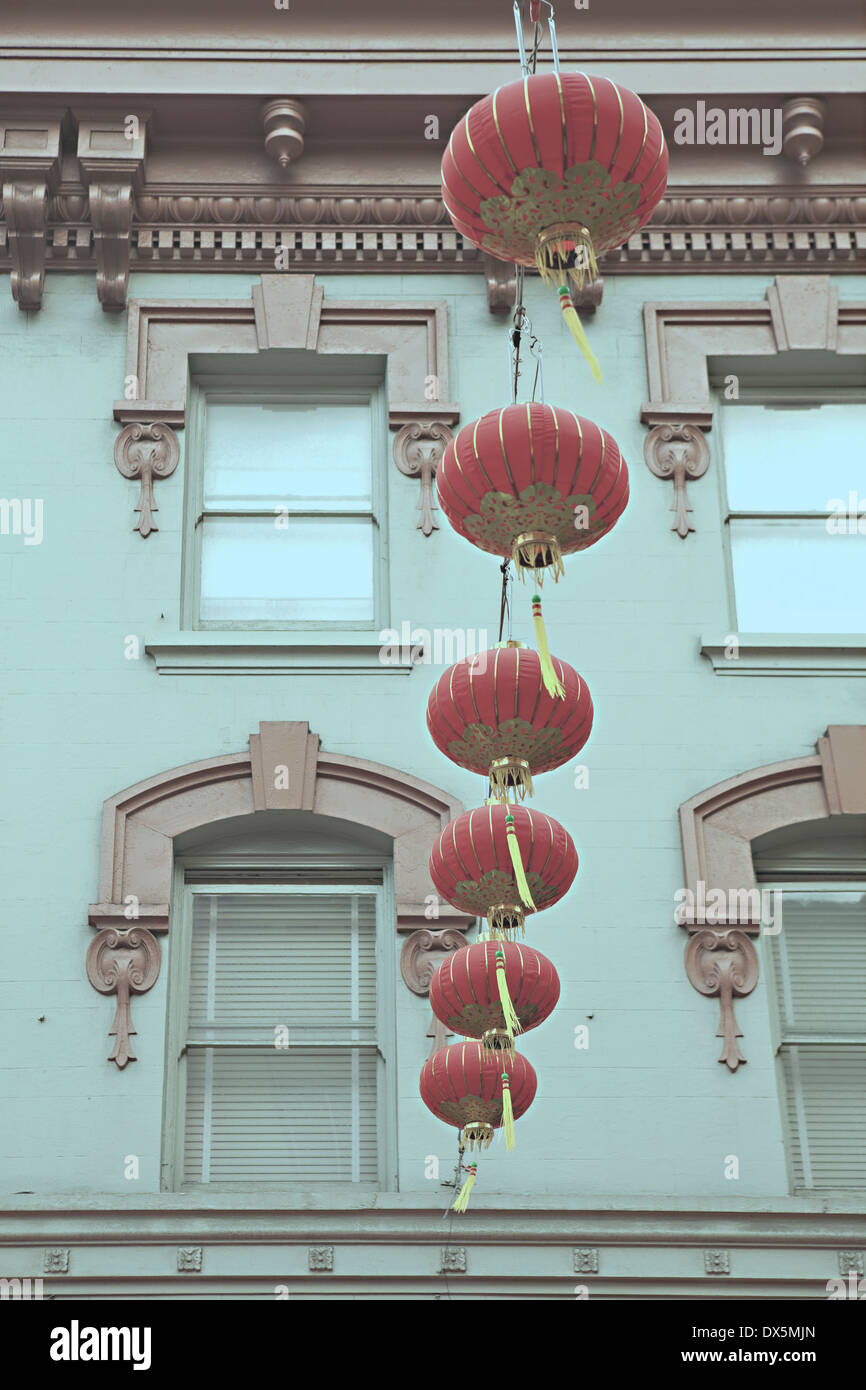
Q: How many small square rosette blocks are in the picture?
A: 7